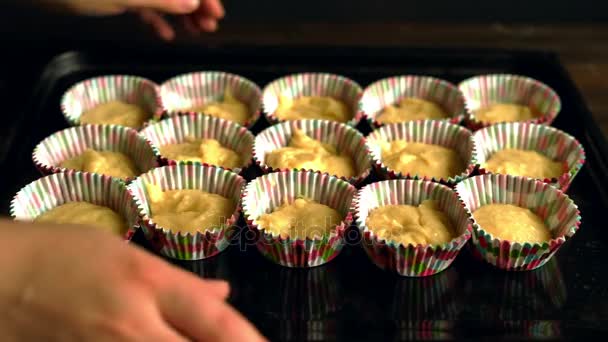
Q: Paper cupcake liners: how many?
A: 15